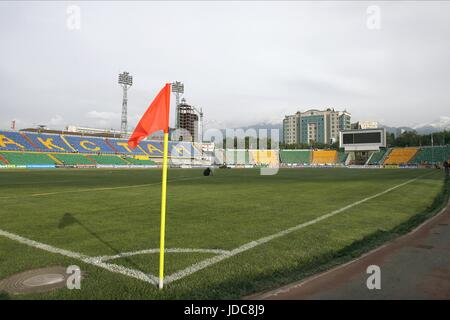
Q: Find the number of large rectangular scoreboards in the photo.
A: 1